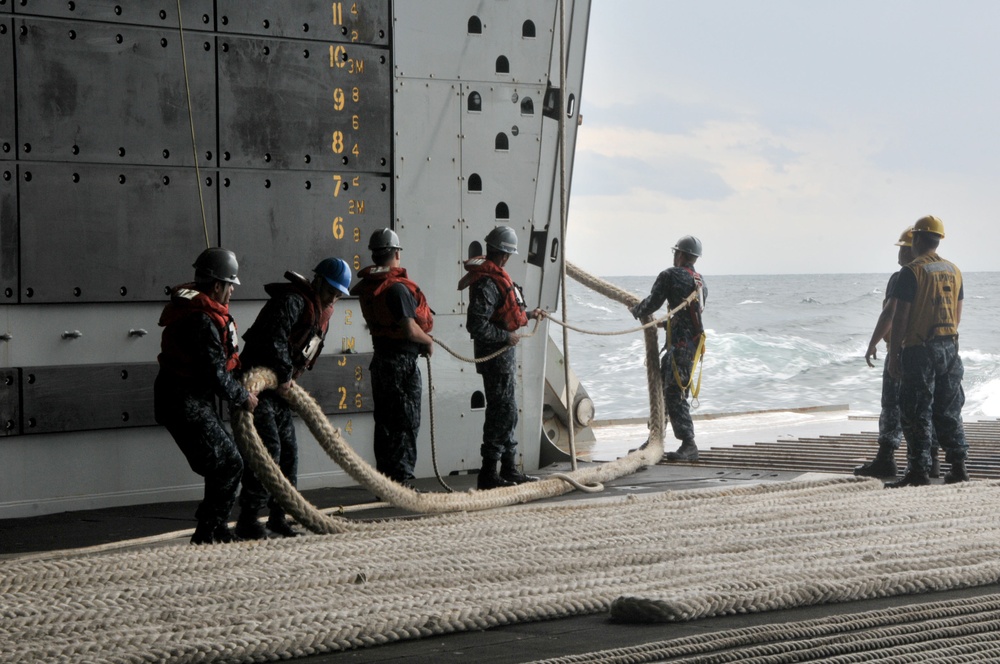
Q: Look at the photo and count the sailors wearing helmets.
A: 7